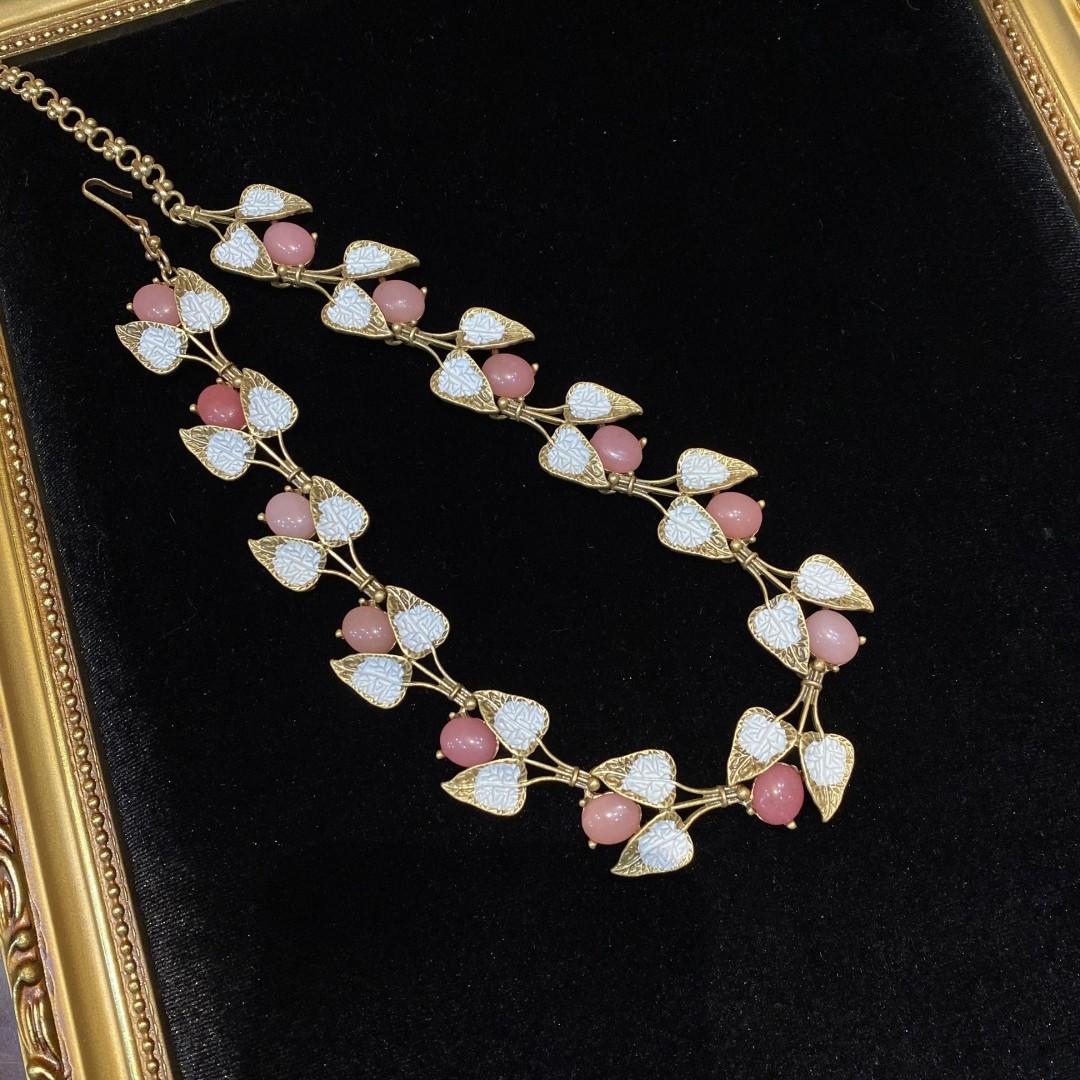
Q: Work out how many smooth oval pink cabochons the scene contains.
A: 13